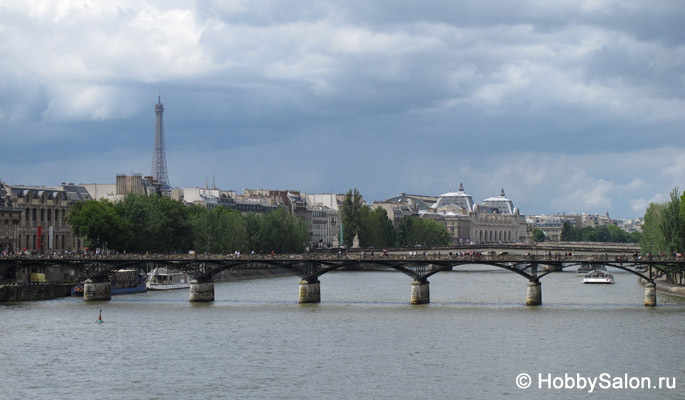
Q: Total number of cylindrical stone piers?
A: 6